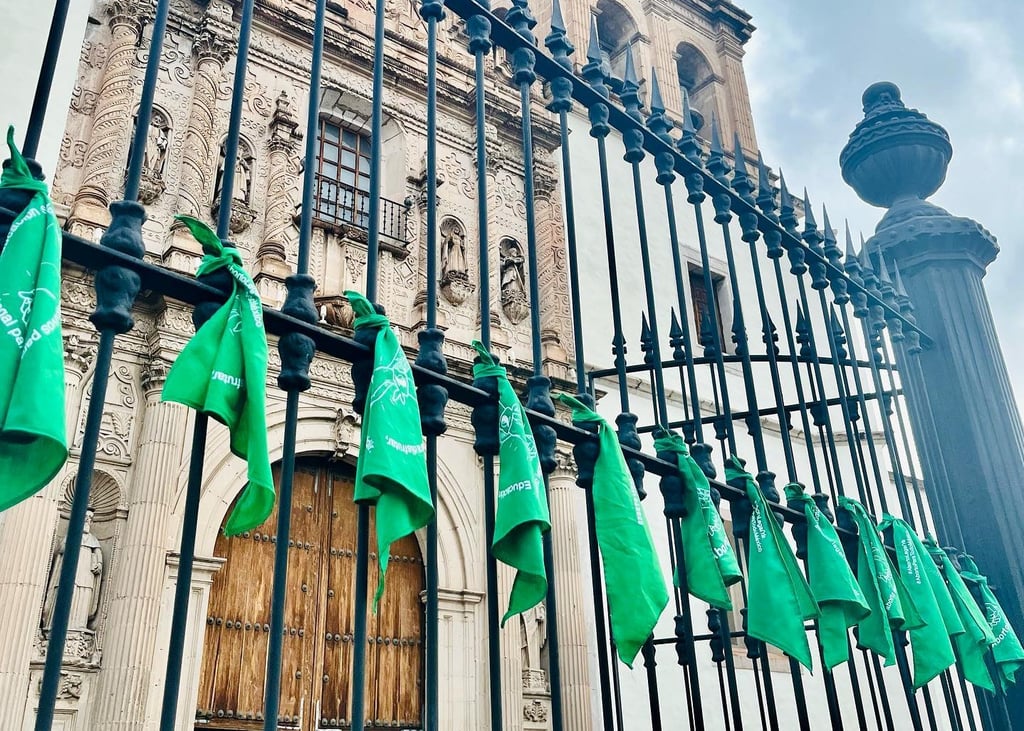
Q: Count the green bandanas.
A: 12